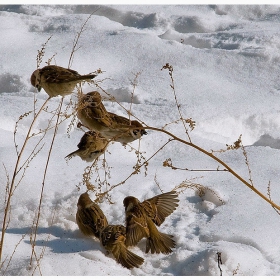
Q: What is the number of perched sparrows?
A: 4